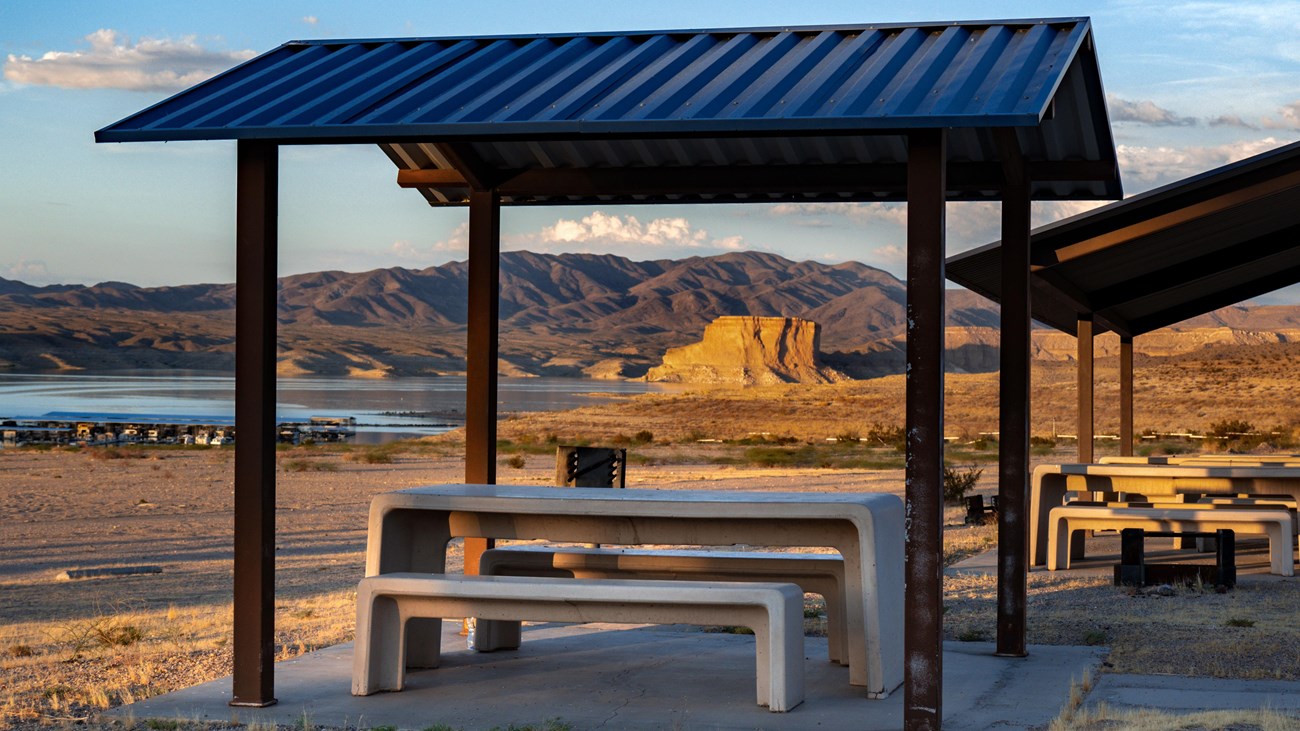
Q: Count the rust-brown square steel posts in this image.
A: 6